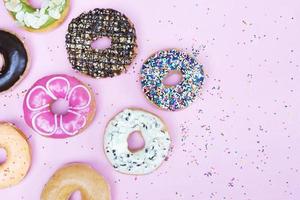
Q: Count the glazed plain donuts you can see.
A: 1